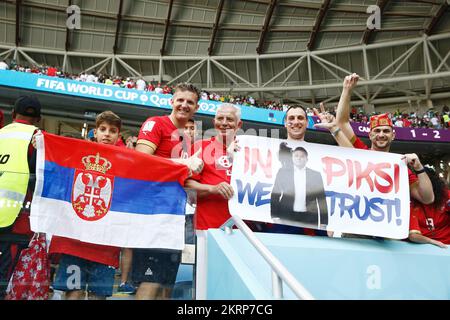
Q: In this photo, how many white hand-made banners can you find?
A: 1